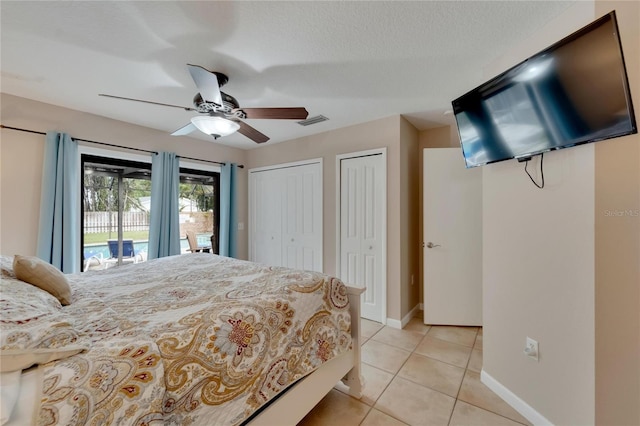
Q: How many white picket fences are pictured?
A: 1